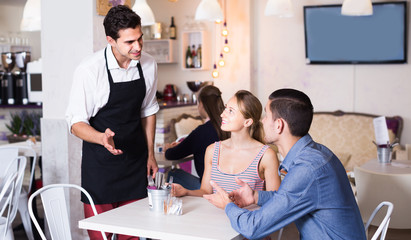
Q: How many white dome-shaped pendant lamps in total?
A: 5